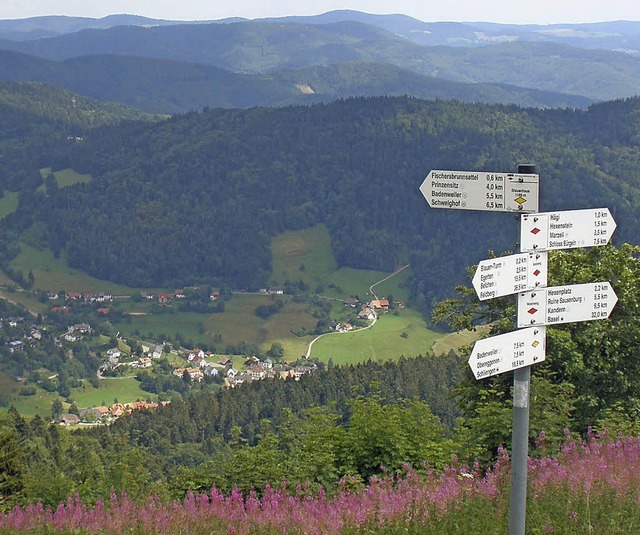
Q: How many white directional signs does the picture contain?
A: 5